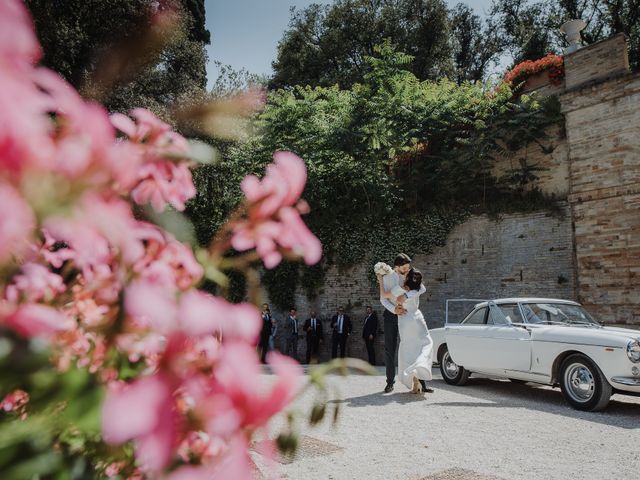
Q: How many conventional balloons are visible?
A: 0